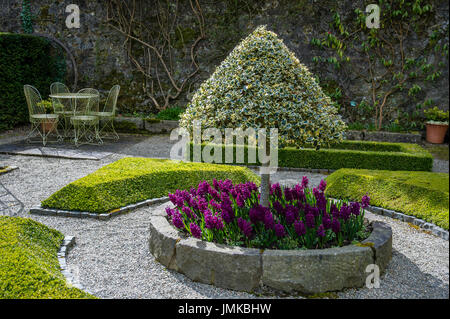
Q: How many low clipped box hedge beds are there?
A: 4